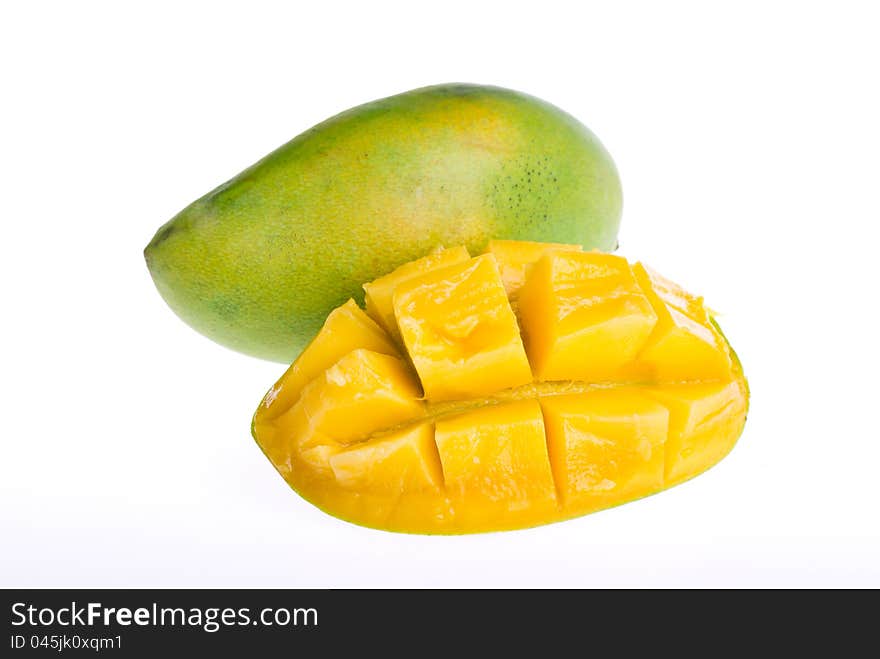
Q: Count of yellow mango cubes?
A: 11